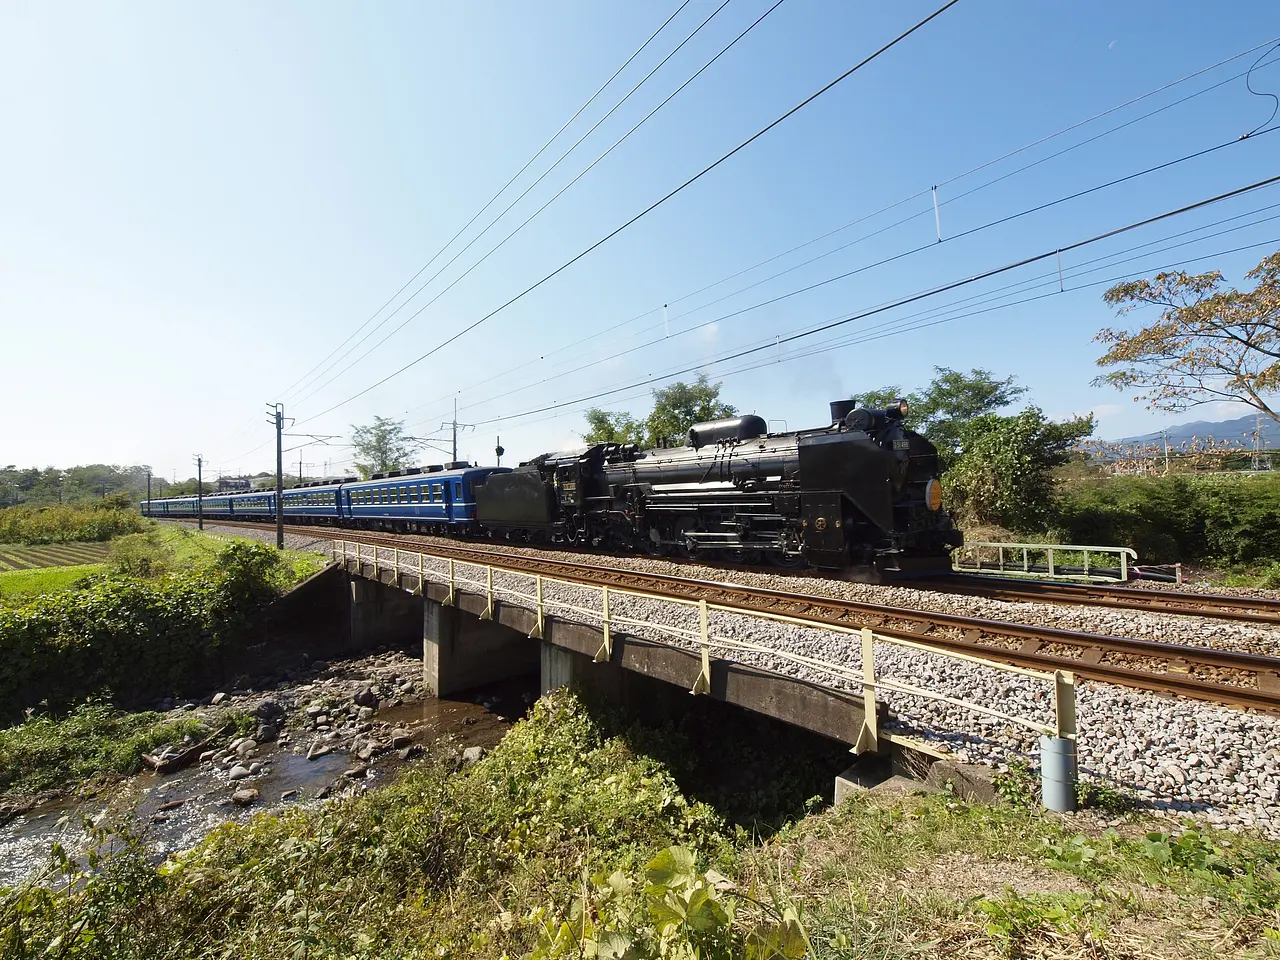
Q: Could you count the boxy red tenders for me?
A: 0